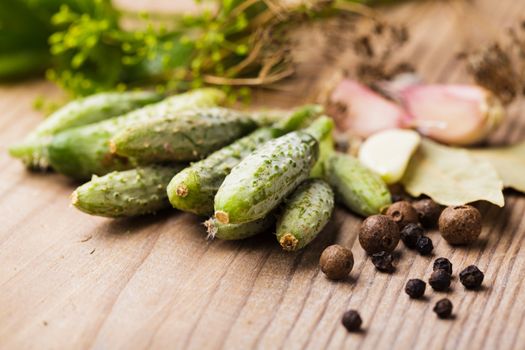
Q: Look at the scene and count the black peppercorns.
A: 9